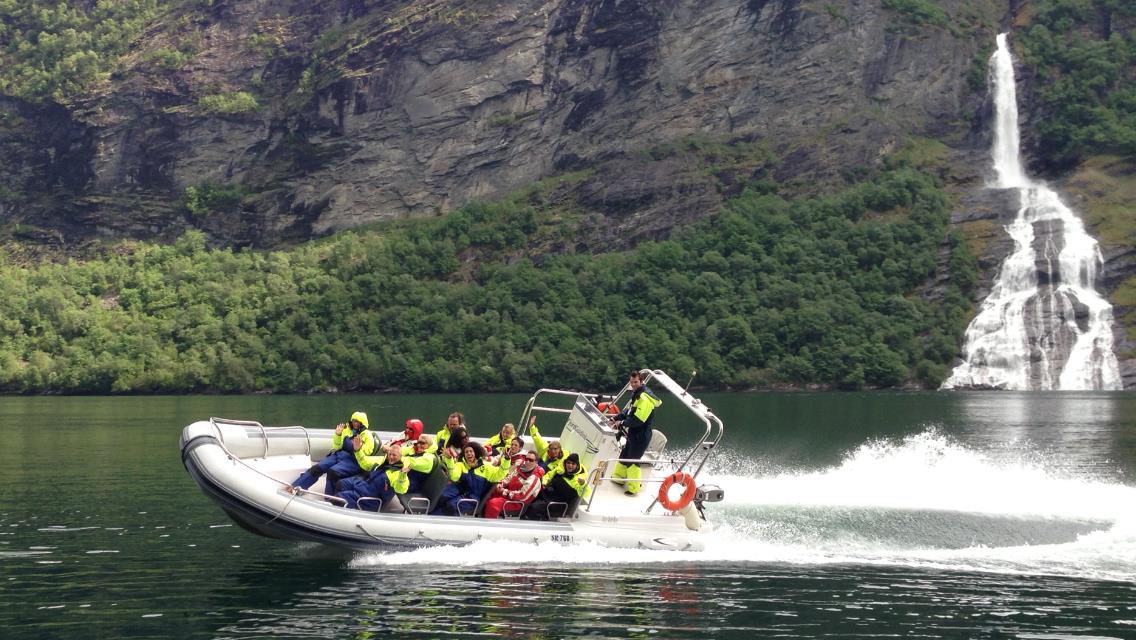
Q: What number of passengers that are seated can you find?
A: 12